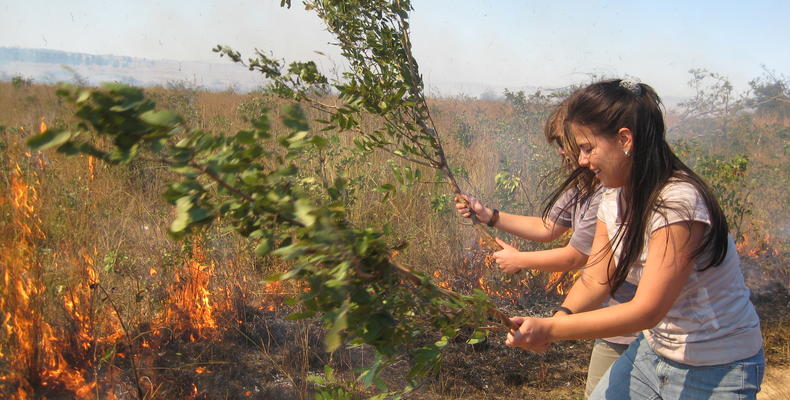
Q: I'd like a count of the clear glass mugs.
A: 0